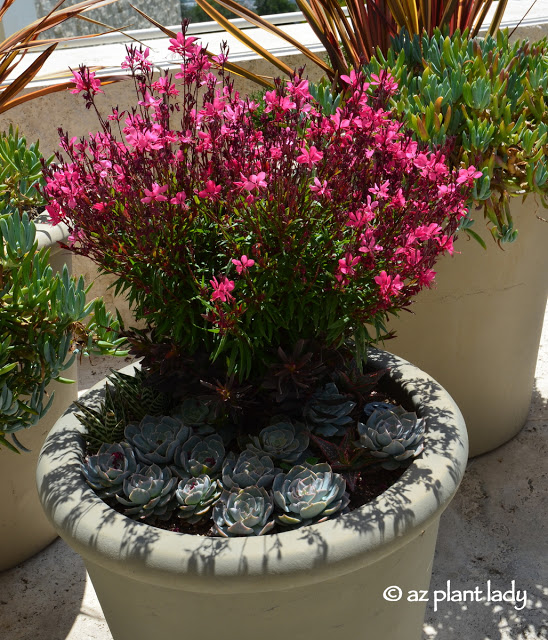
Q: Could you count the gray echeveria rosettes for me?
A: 12